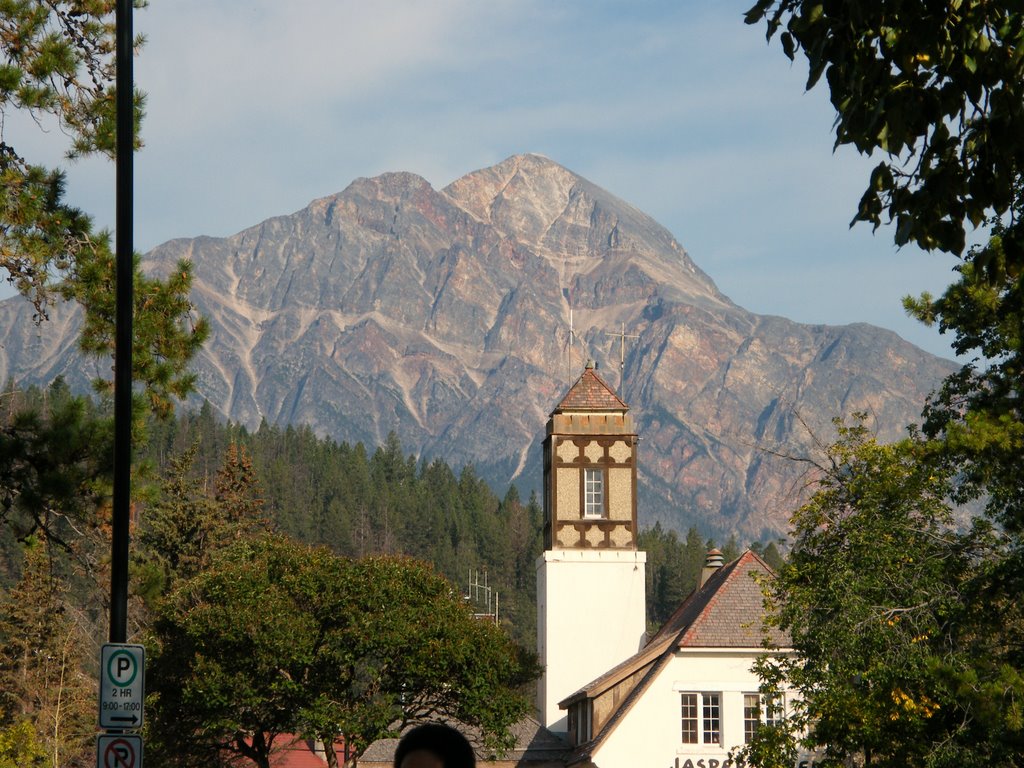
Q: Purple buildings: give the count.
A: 0